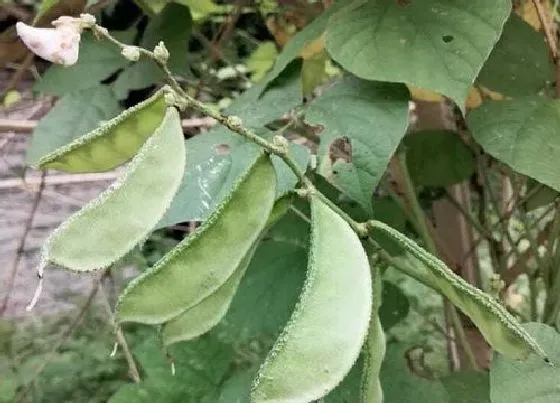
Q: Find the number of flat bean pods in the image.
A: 7